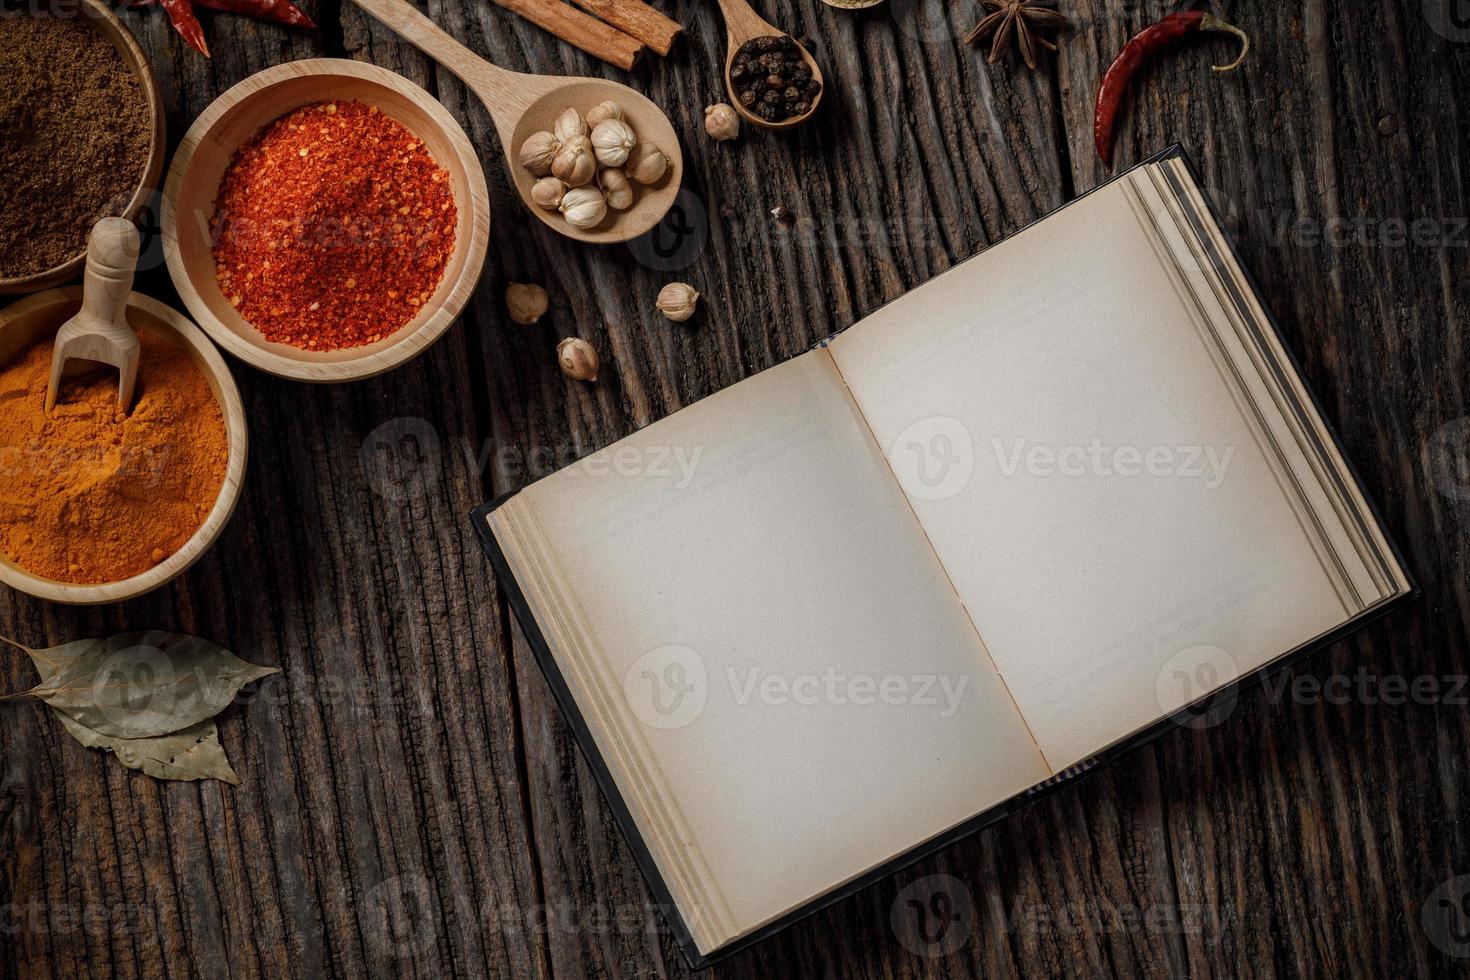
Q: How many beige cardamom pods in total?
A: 13